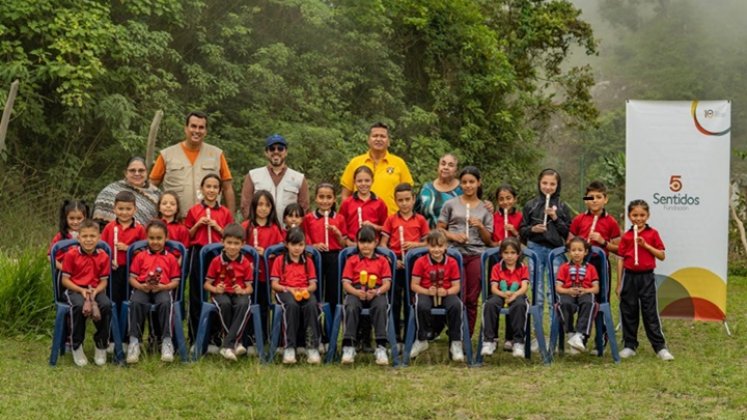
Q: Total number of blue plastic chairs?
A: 8